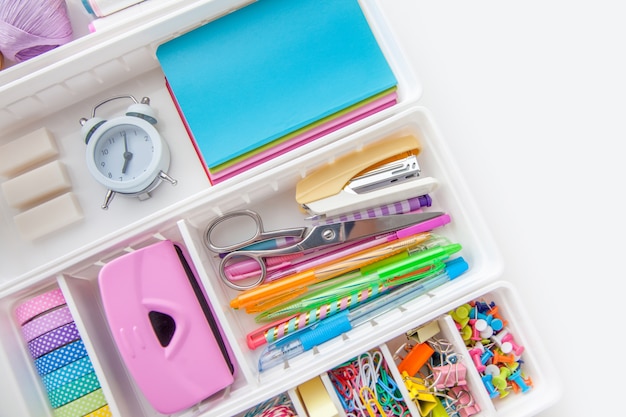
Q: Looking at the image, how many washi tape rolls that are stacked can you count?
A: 8